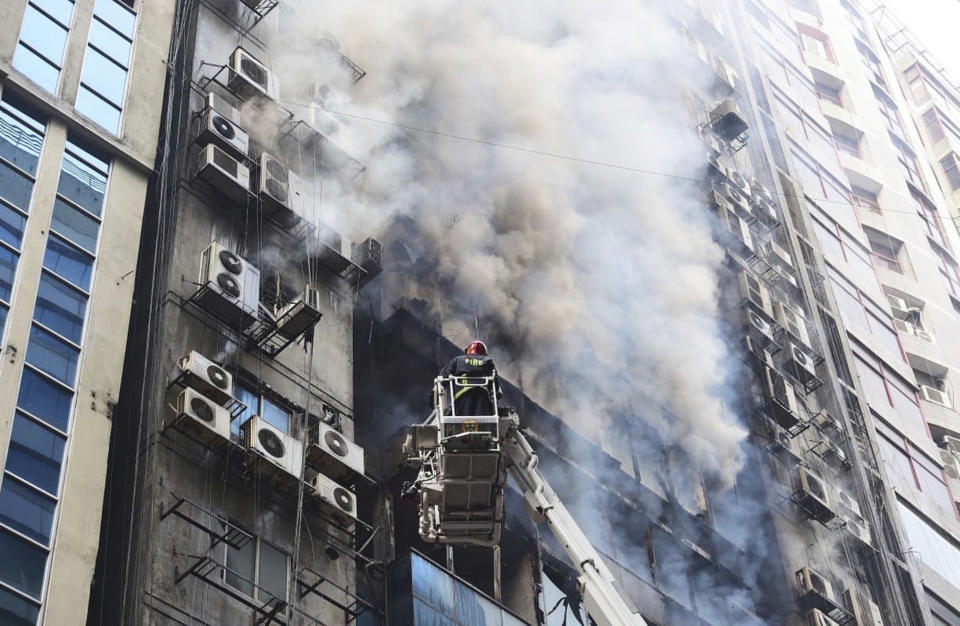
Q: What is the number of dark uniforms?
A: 1